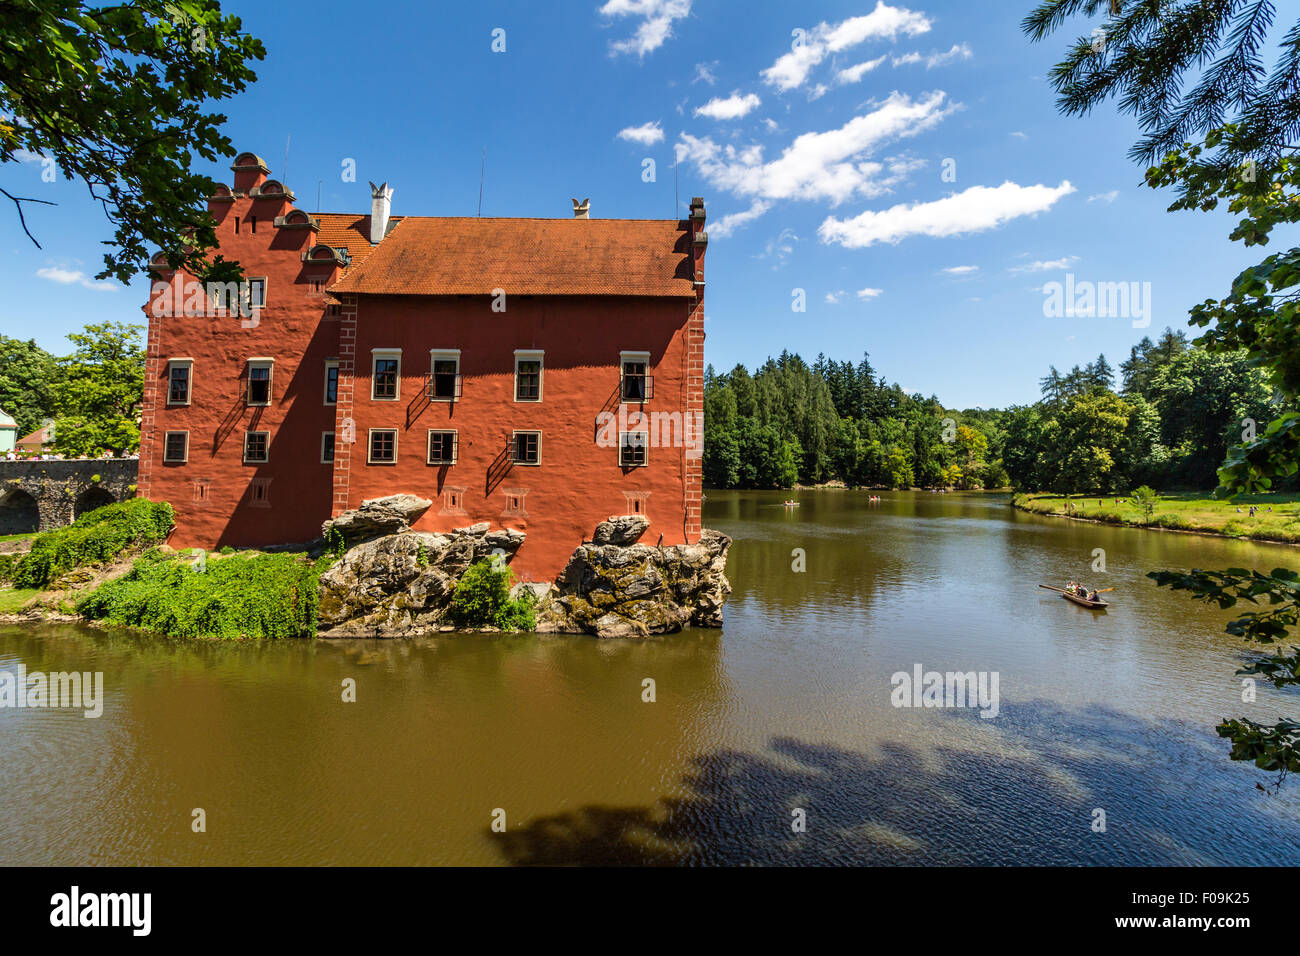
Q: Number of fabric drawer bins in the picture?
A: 0